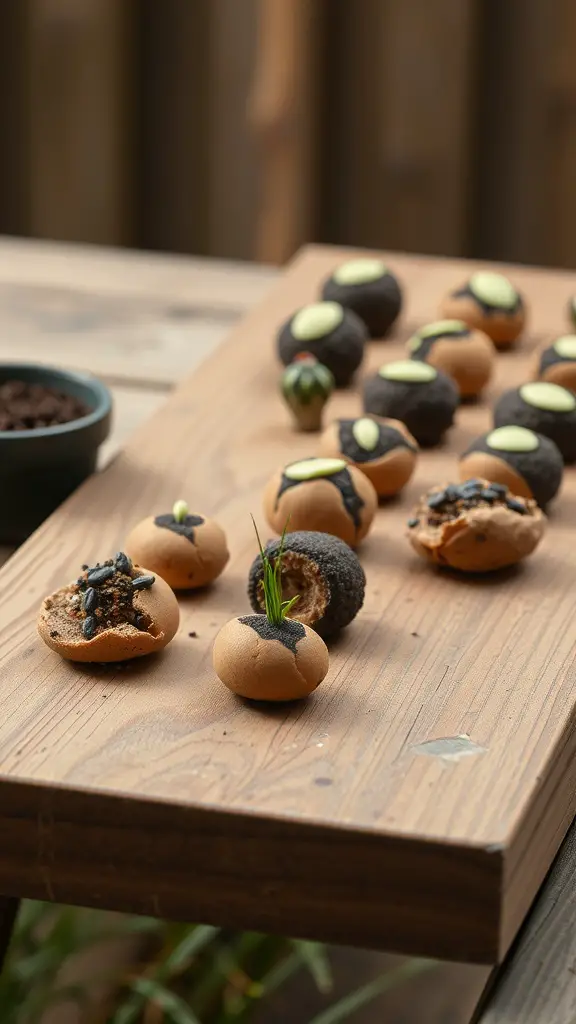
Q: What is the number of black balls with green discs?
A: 4